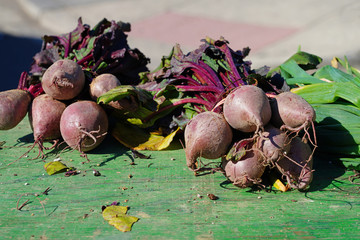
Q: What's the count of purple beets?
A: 11